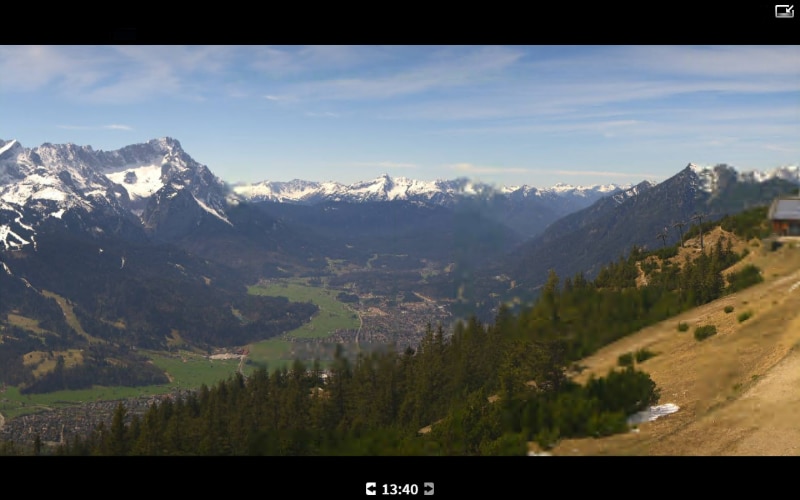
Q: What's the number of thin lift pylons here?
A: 3